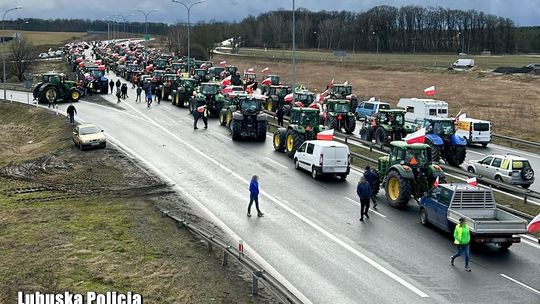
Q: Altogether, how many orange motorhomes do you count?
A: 0